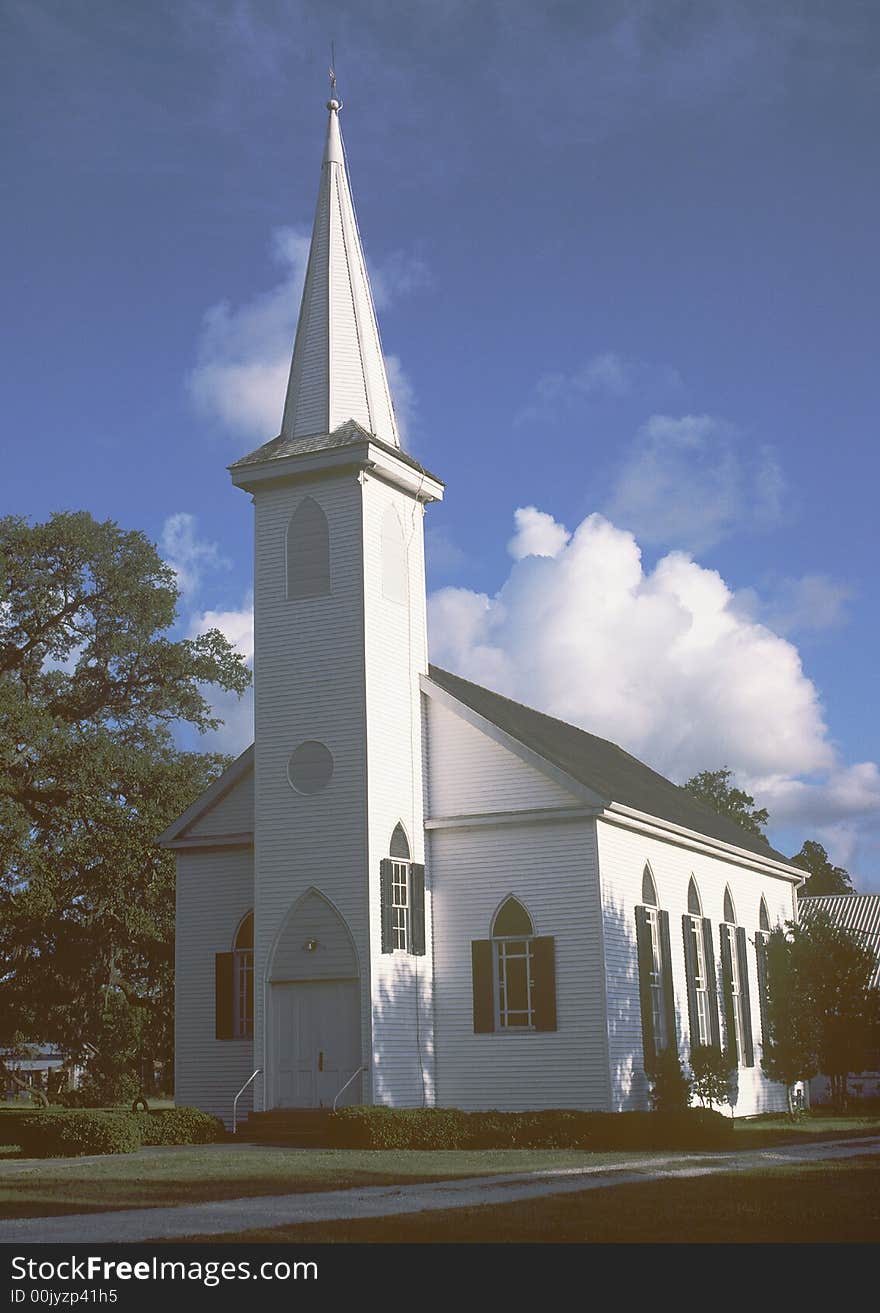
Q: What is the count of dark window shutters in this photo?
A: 12